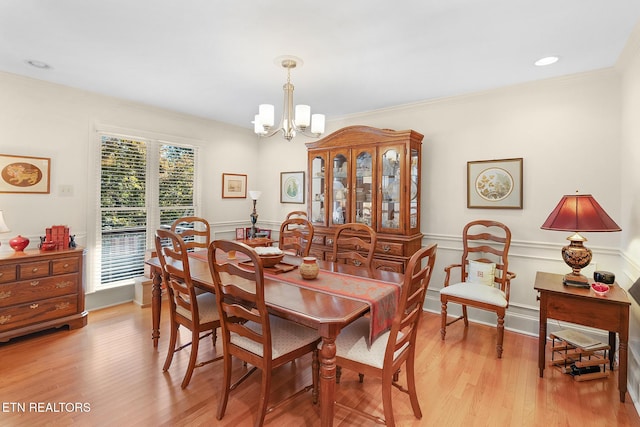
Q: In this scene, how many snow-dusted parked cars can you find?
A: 0